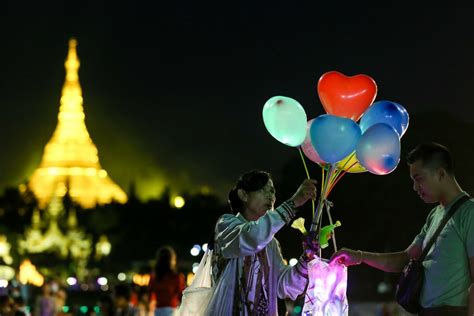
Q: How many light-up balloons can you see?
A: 7